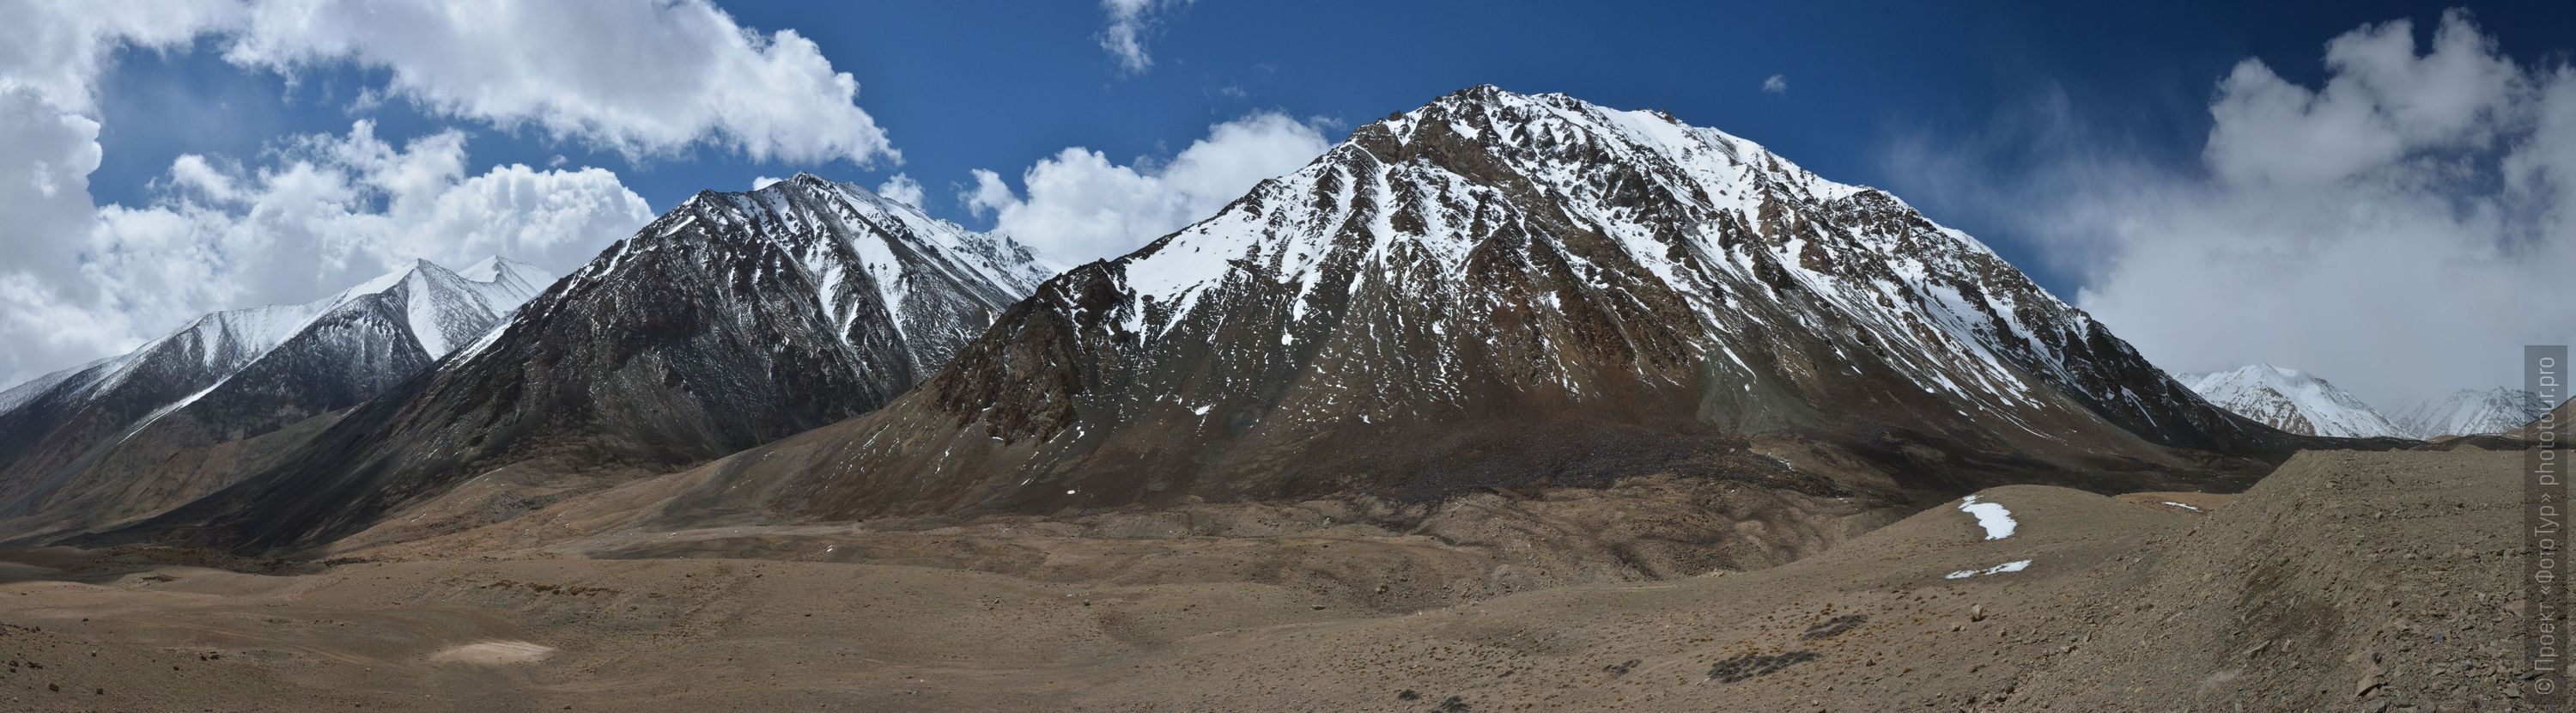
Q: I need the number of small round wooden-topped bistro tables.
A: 0